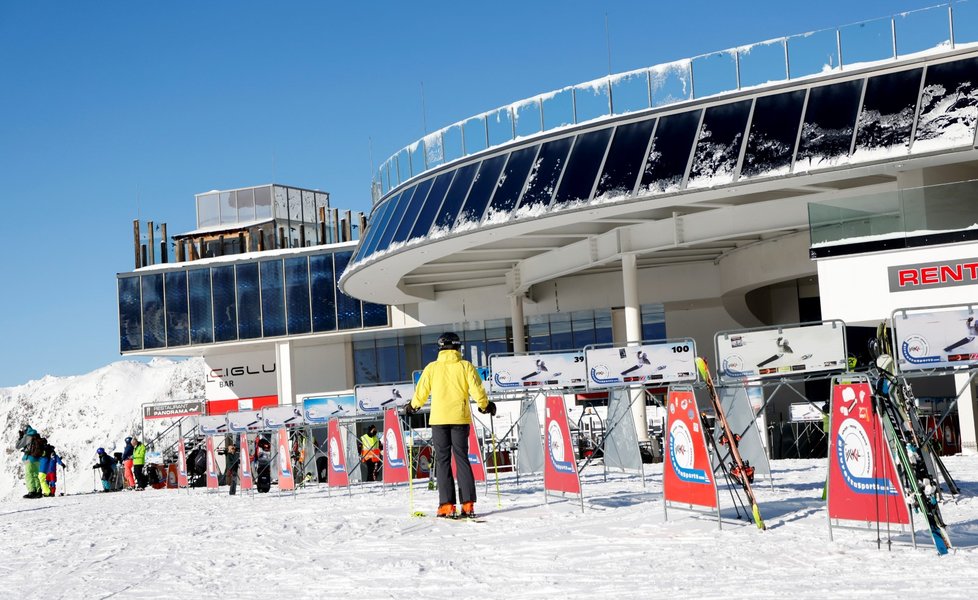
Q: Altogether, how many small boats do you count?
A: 0